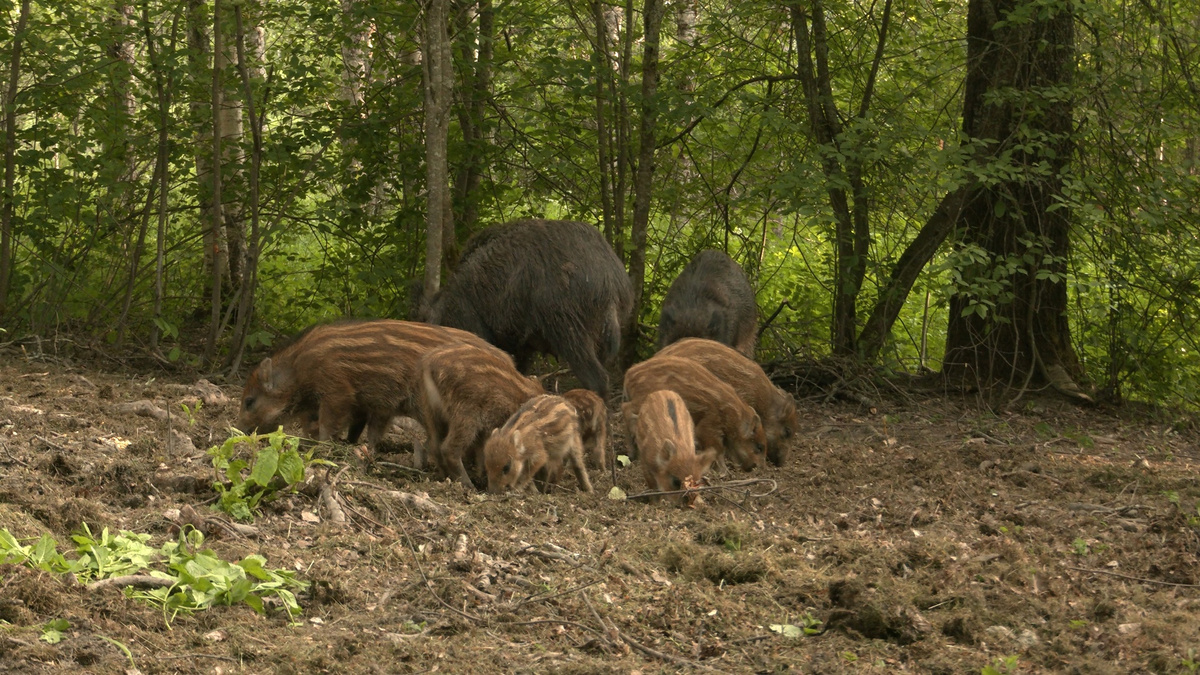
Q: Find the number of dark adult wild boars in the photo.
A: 2